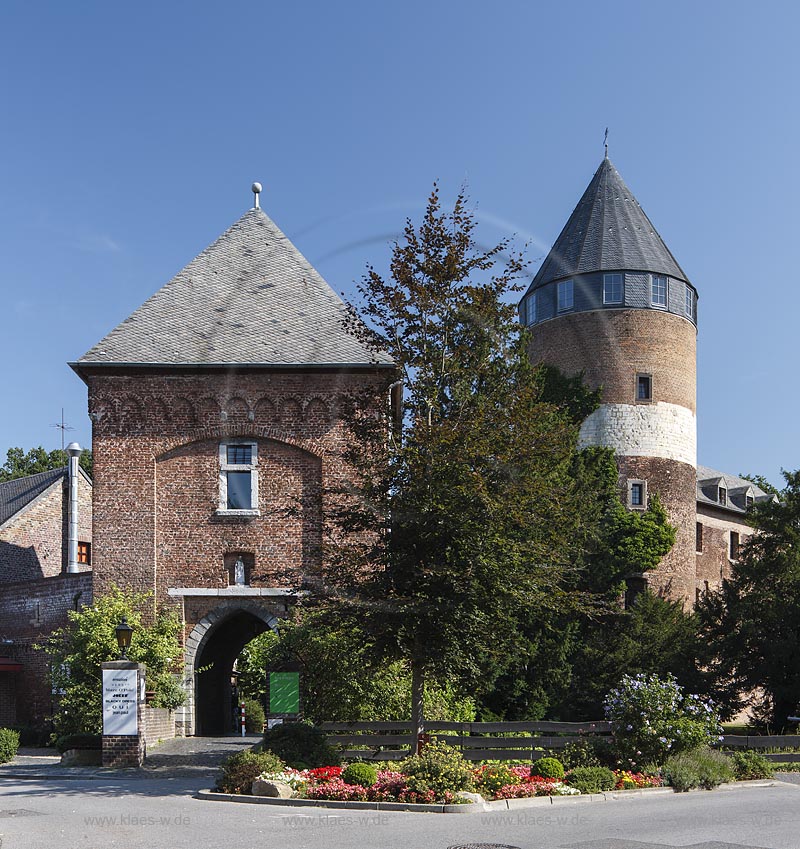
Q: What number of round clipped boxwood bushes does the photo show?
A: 2